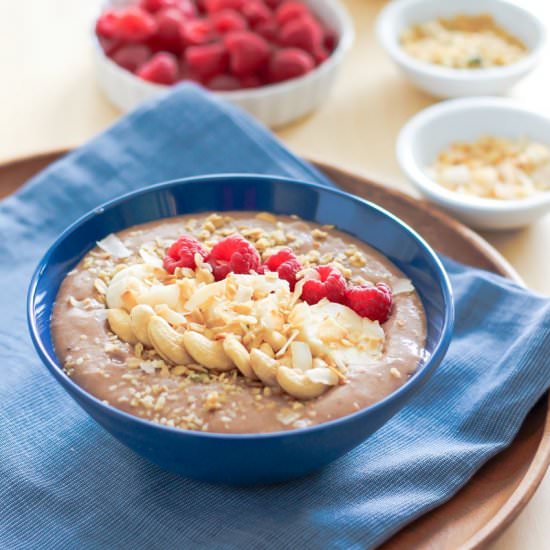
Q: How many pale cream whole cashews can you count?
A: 7